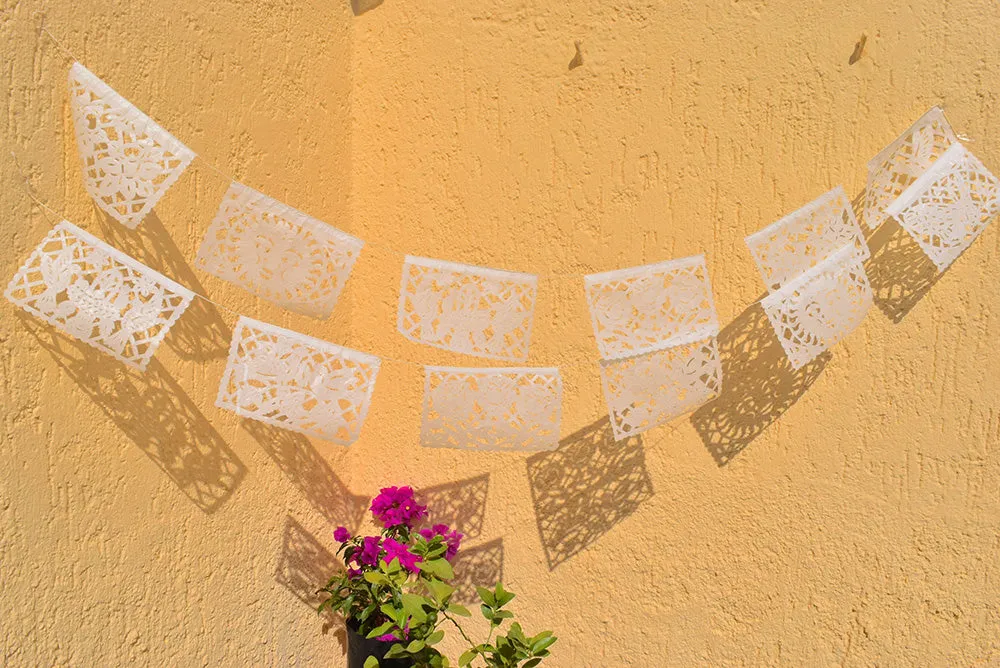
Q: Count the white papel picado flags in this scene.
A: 12